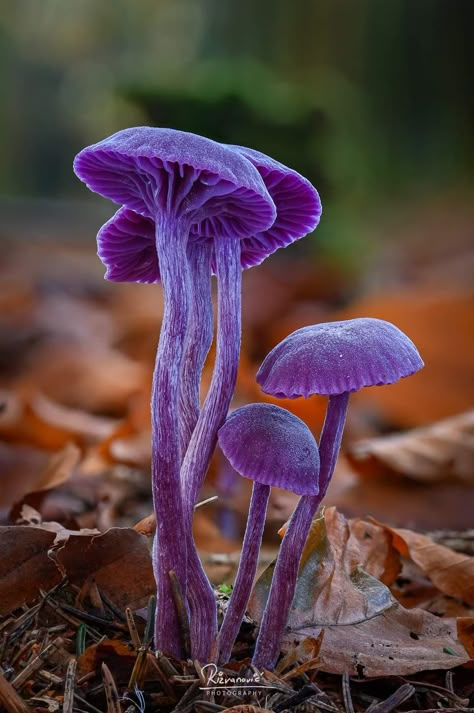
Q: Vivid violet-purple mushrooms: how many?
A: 5